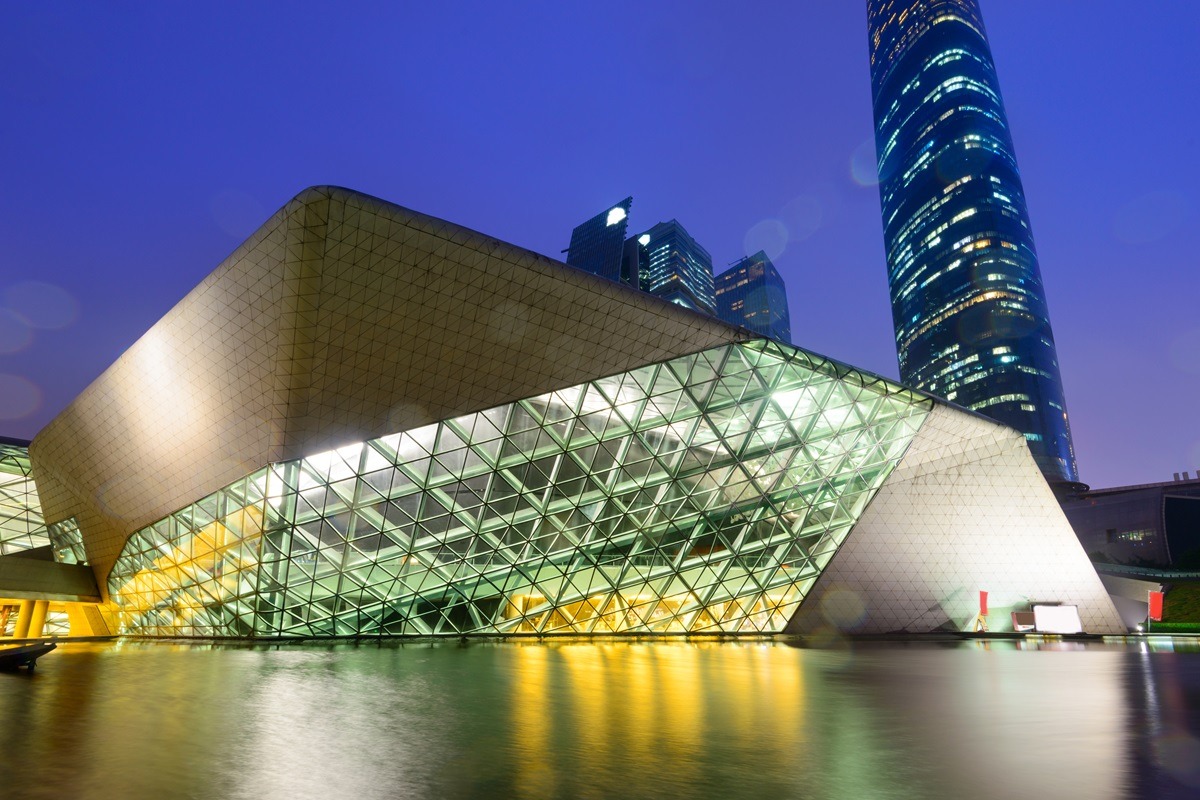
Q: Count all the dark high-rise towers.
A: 4